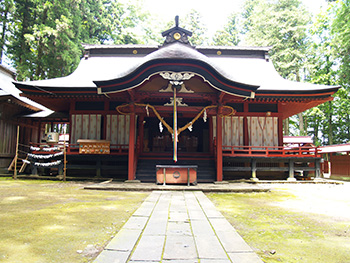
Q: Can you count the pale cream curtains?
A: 4